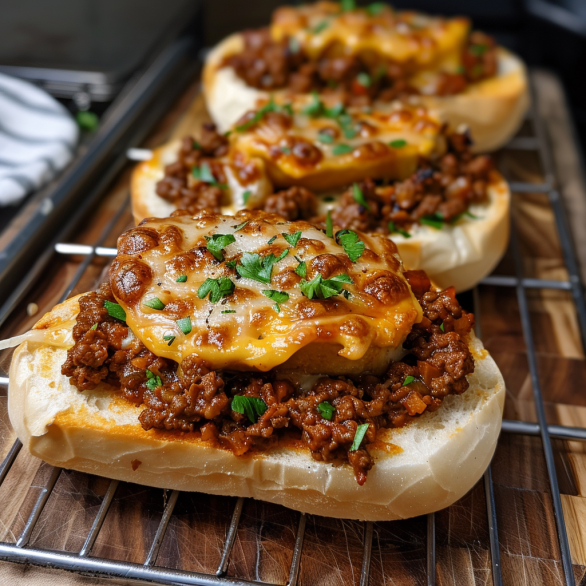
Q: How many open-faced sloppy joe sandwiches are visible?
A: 3